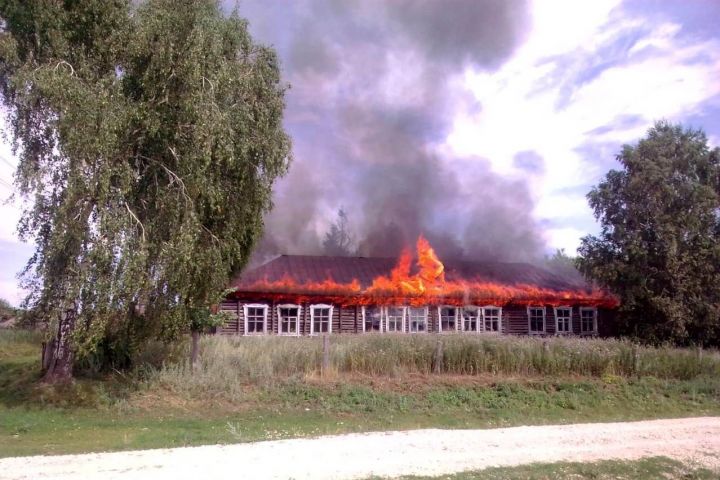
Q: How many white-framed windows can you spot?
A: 12